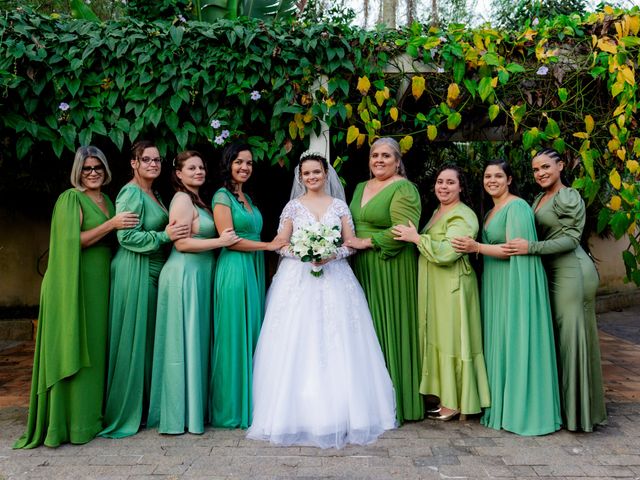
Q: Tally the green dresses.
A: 8